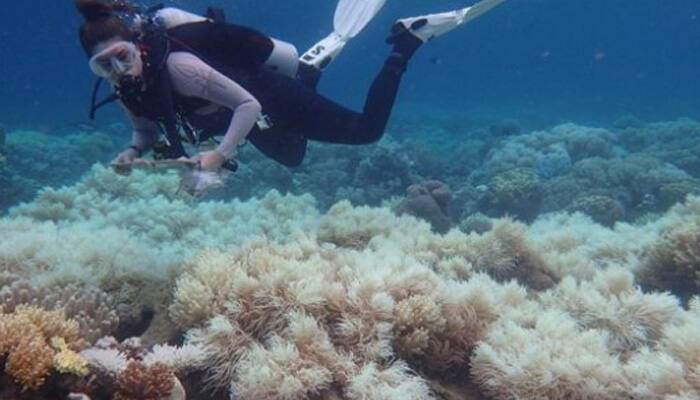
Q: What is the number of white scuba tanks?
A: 1